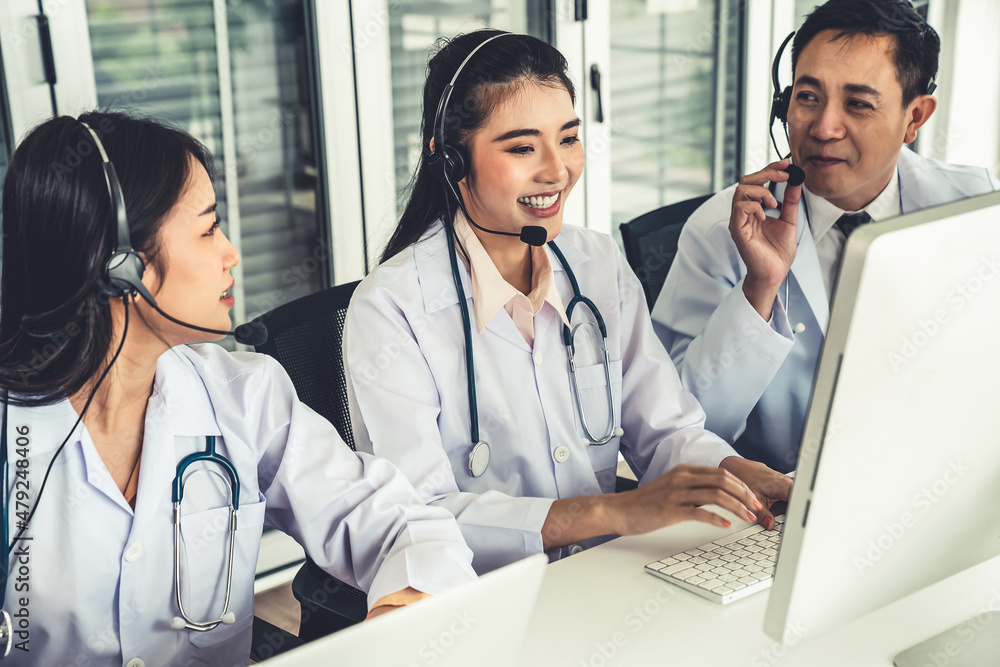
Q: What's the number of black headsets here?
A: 3